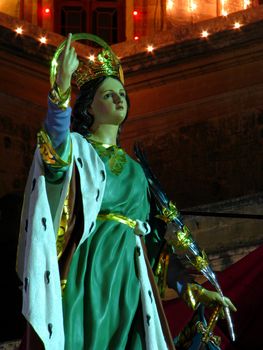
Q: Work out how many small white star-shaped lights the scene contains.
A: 6